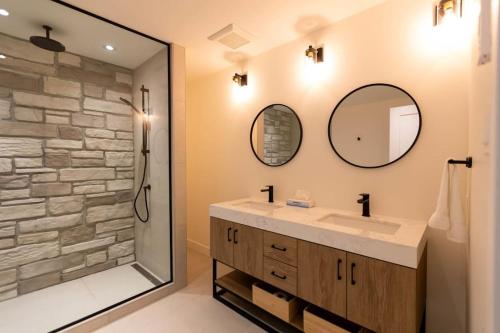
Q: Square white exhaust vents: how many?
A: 1